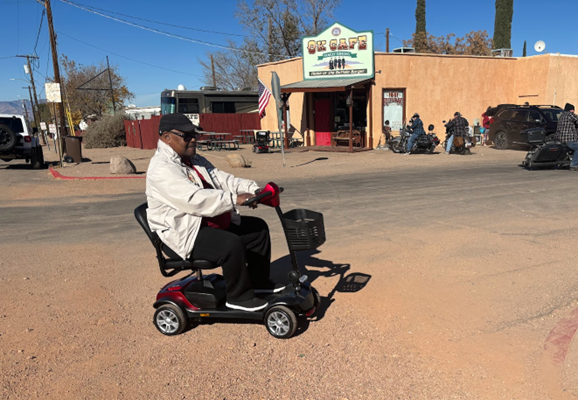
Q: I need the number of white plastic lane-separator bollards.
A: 0